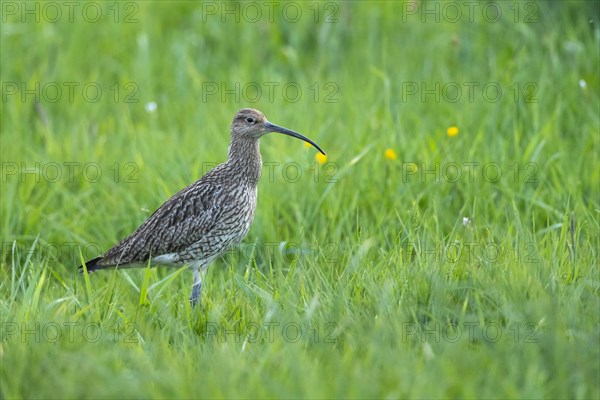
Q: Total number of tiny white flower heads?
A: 3